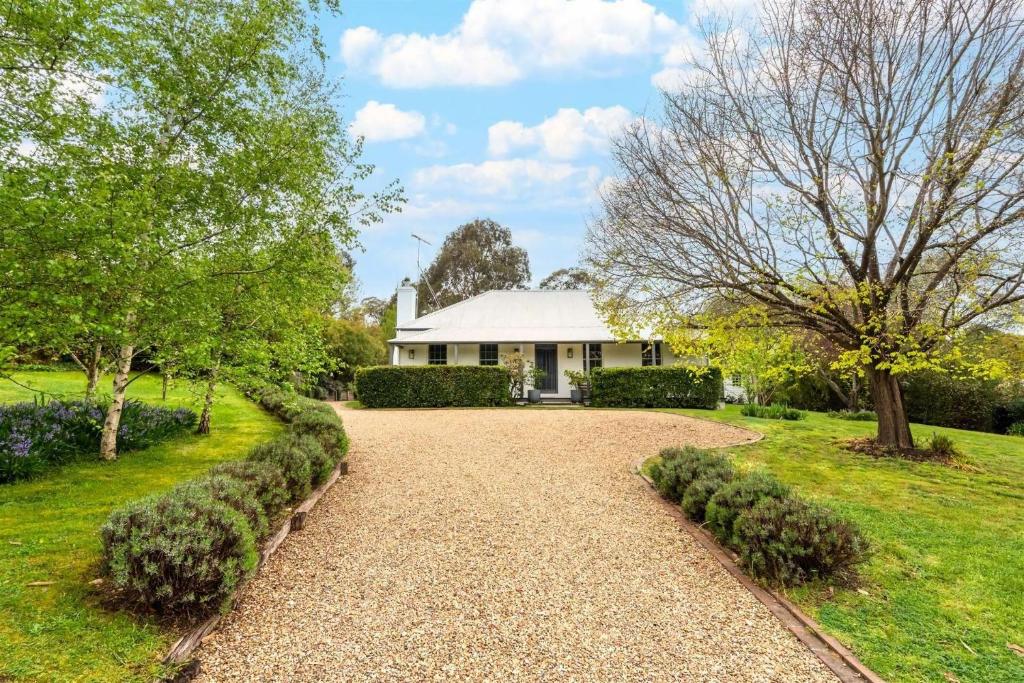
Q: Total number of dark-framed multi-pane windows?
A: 4